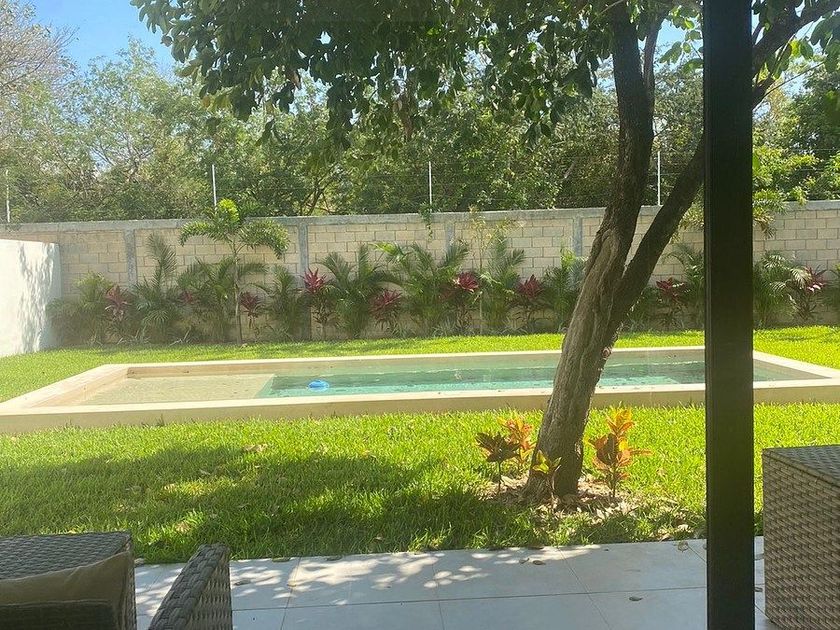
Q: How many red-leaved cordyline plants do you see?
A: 9